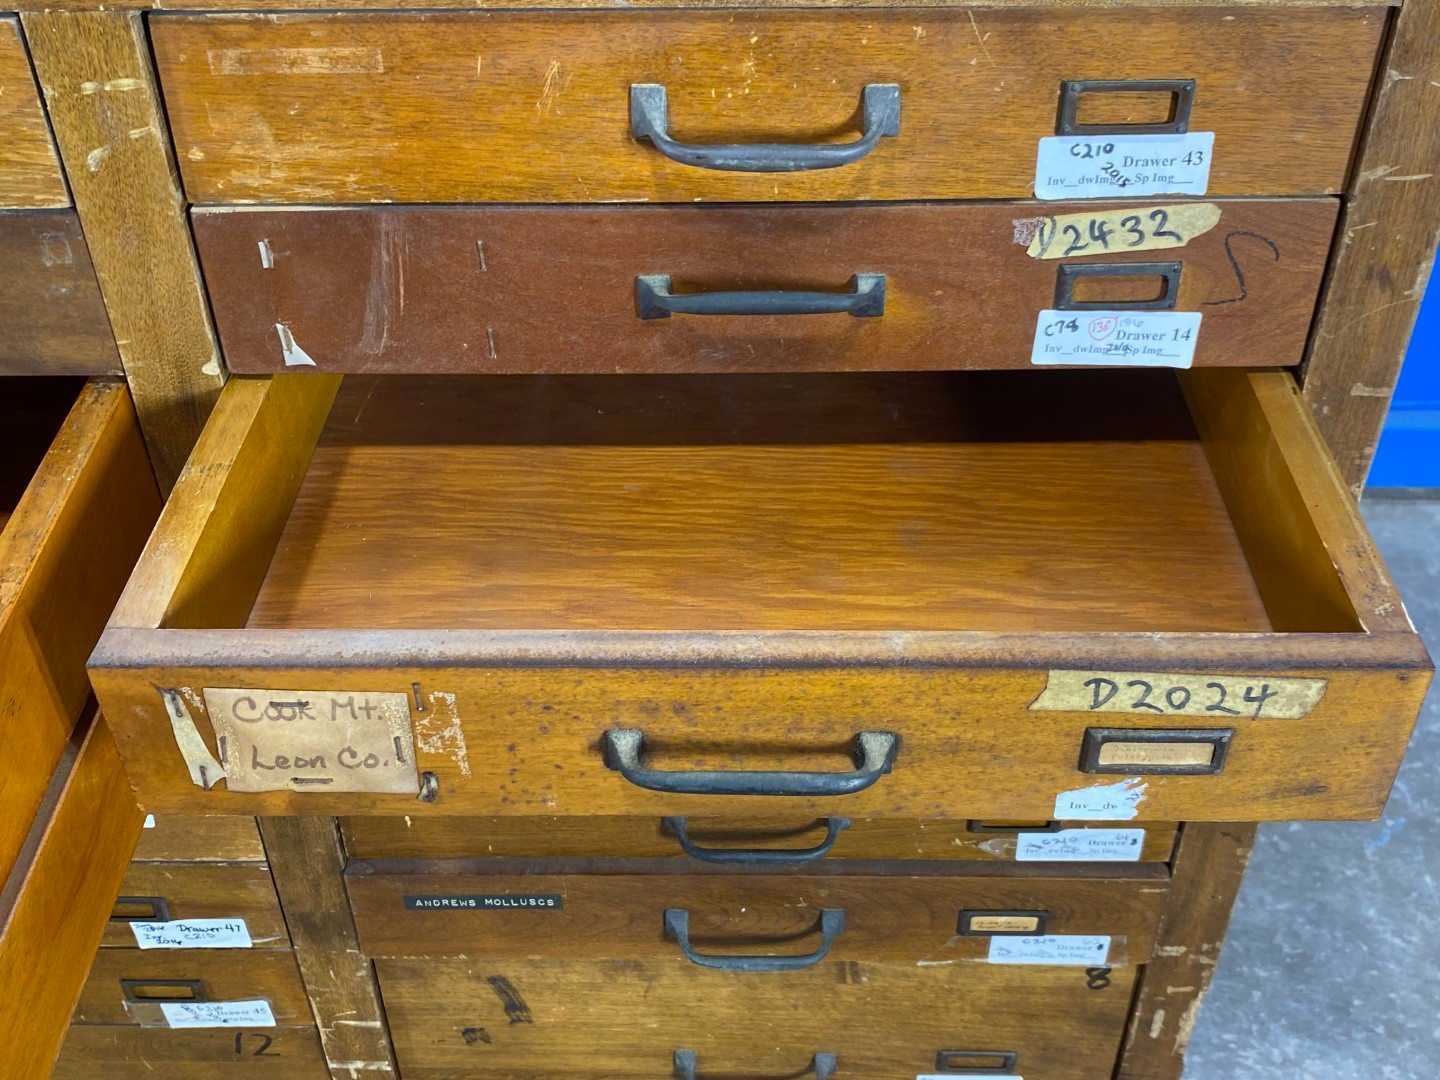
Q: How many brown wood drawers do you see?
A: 14